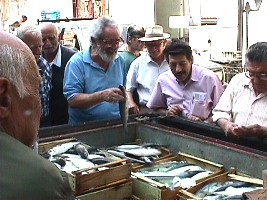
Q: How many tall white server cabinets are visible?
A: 0